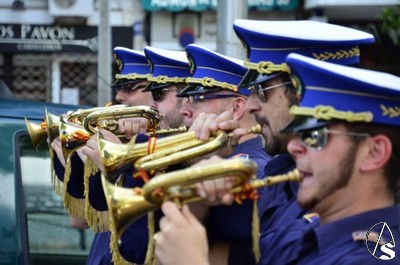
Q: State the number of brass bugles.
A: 5